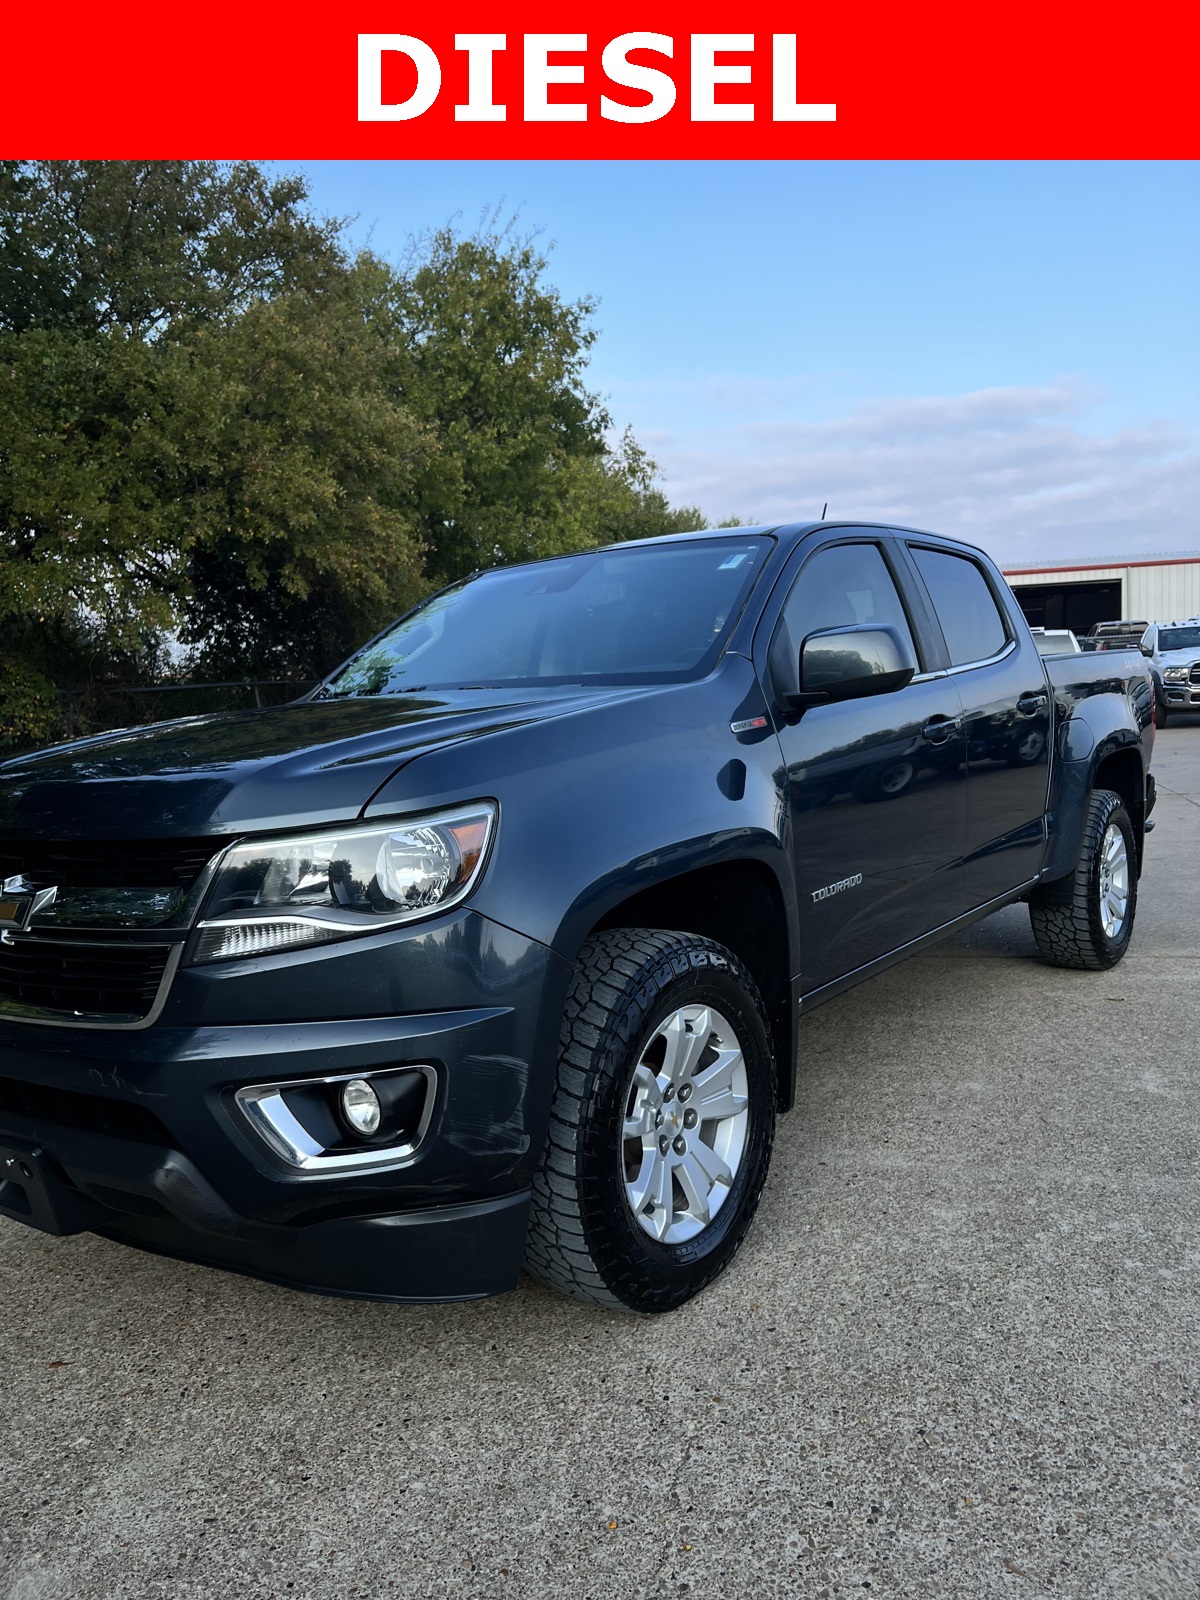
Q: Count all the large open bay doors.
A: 1